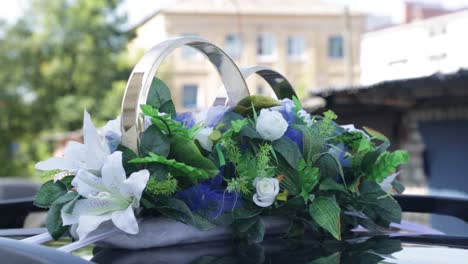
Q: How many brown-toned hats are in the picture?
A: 0